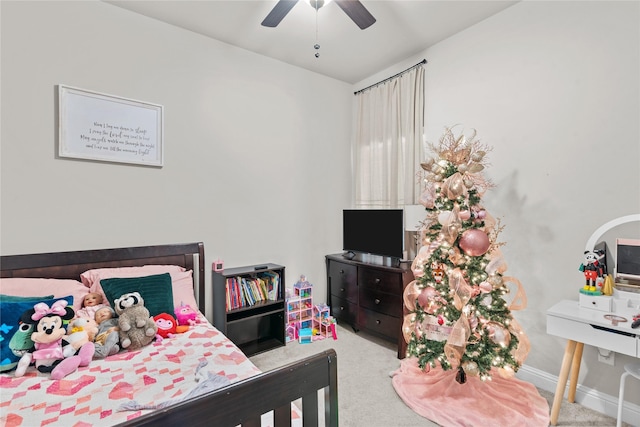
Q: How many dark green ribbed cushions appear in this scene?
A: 1